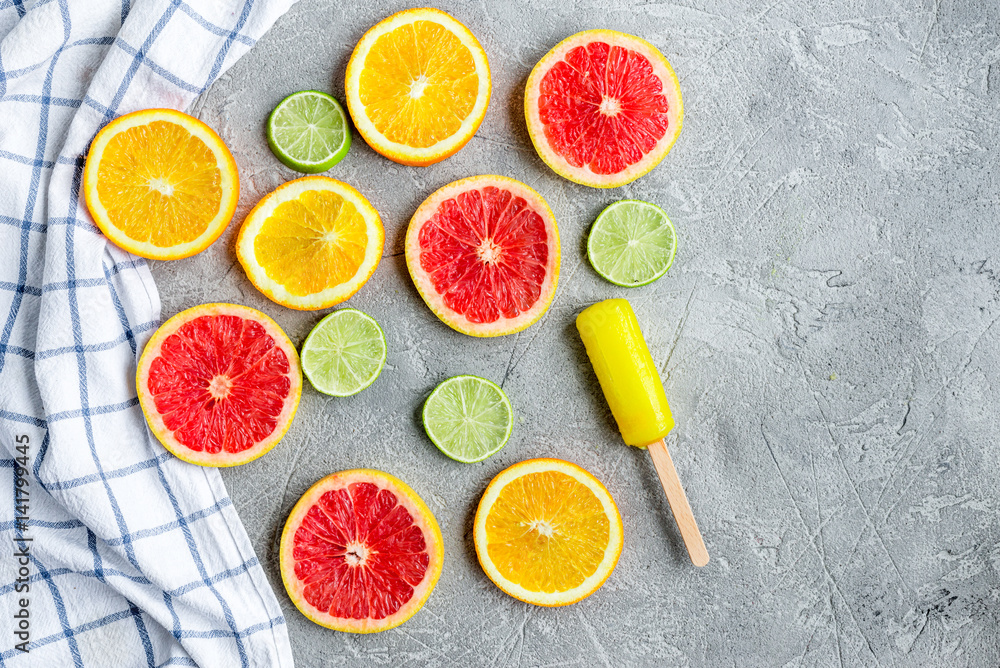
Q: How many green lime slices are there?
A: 4